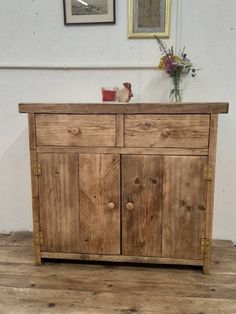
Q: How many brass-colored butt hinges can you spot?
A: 4